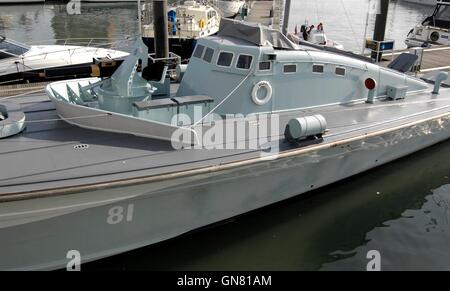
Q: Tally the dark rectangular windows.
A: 8